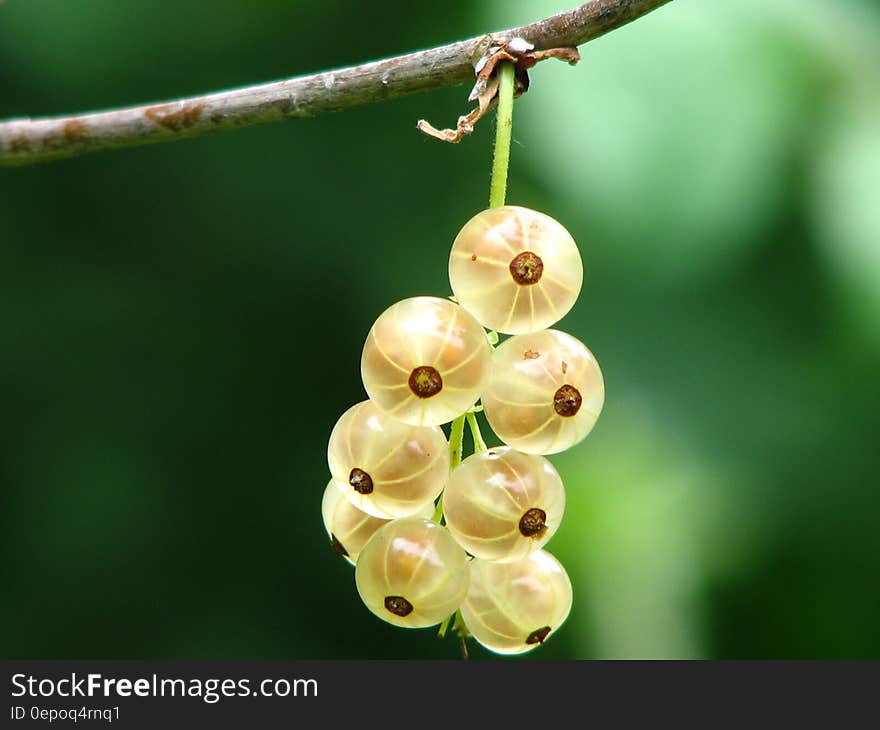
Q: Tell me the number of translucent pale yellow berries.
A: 8